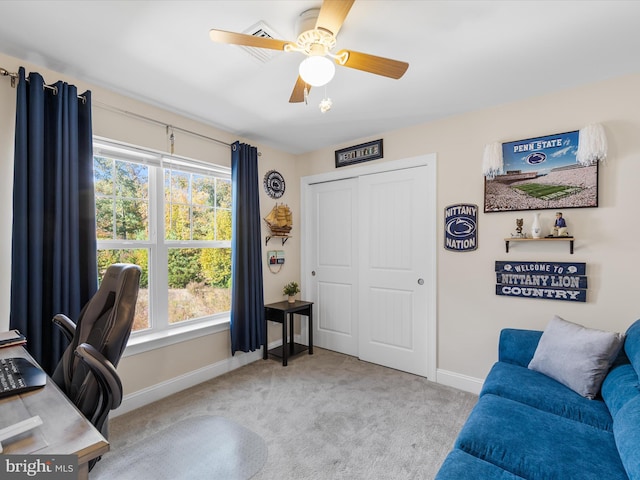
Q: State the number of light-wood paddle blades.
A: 4